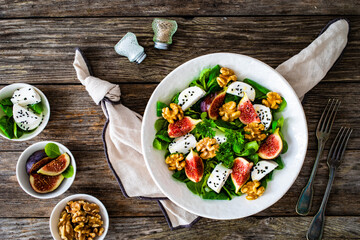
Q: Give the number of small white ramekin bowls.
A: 3